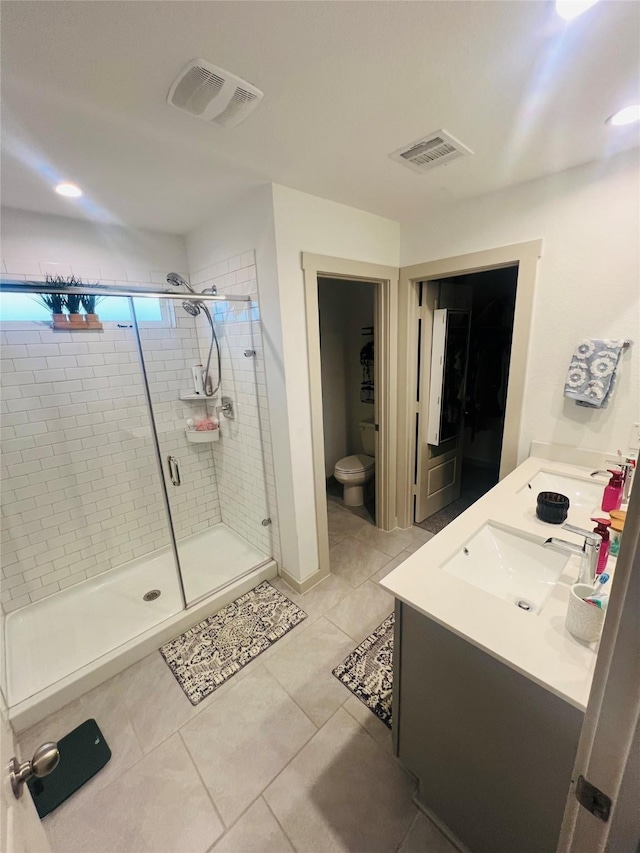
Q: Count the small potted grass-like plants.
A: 3